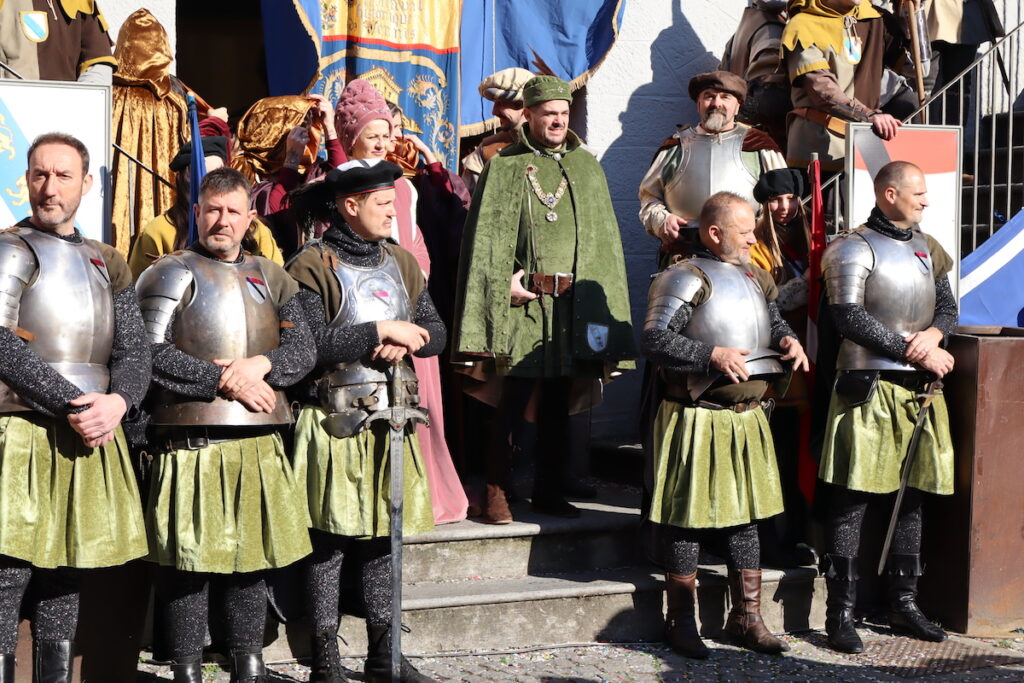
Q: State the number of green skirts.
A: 5